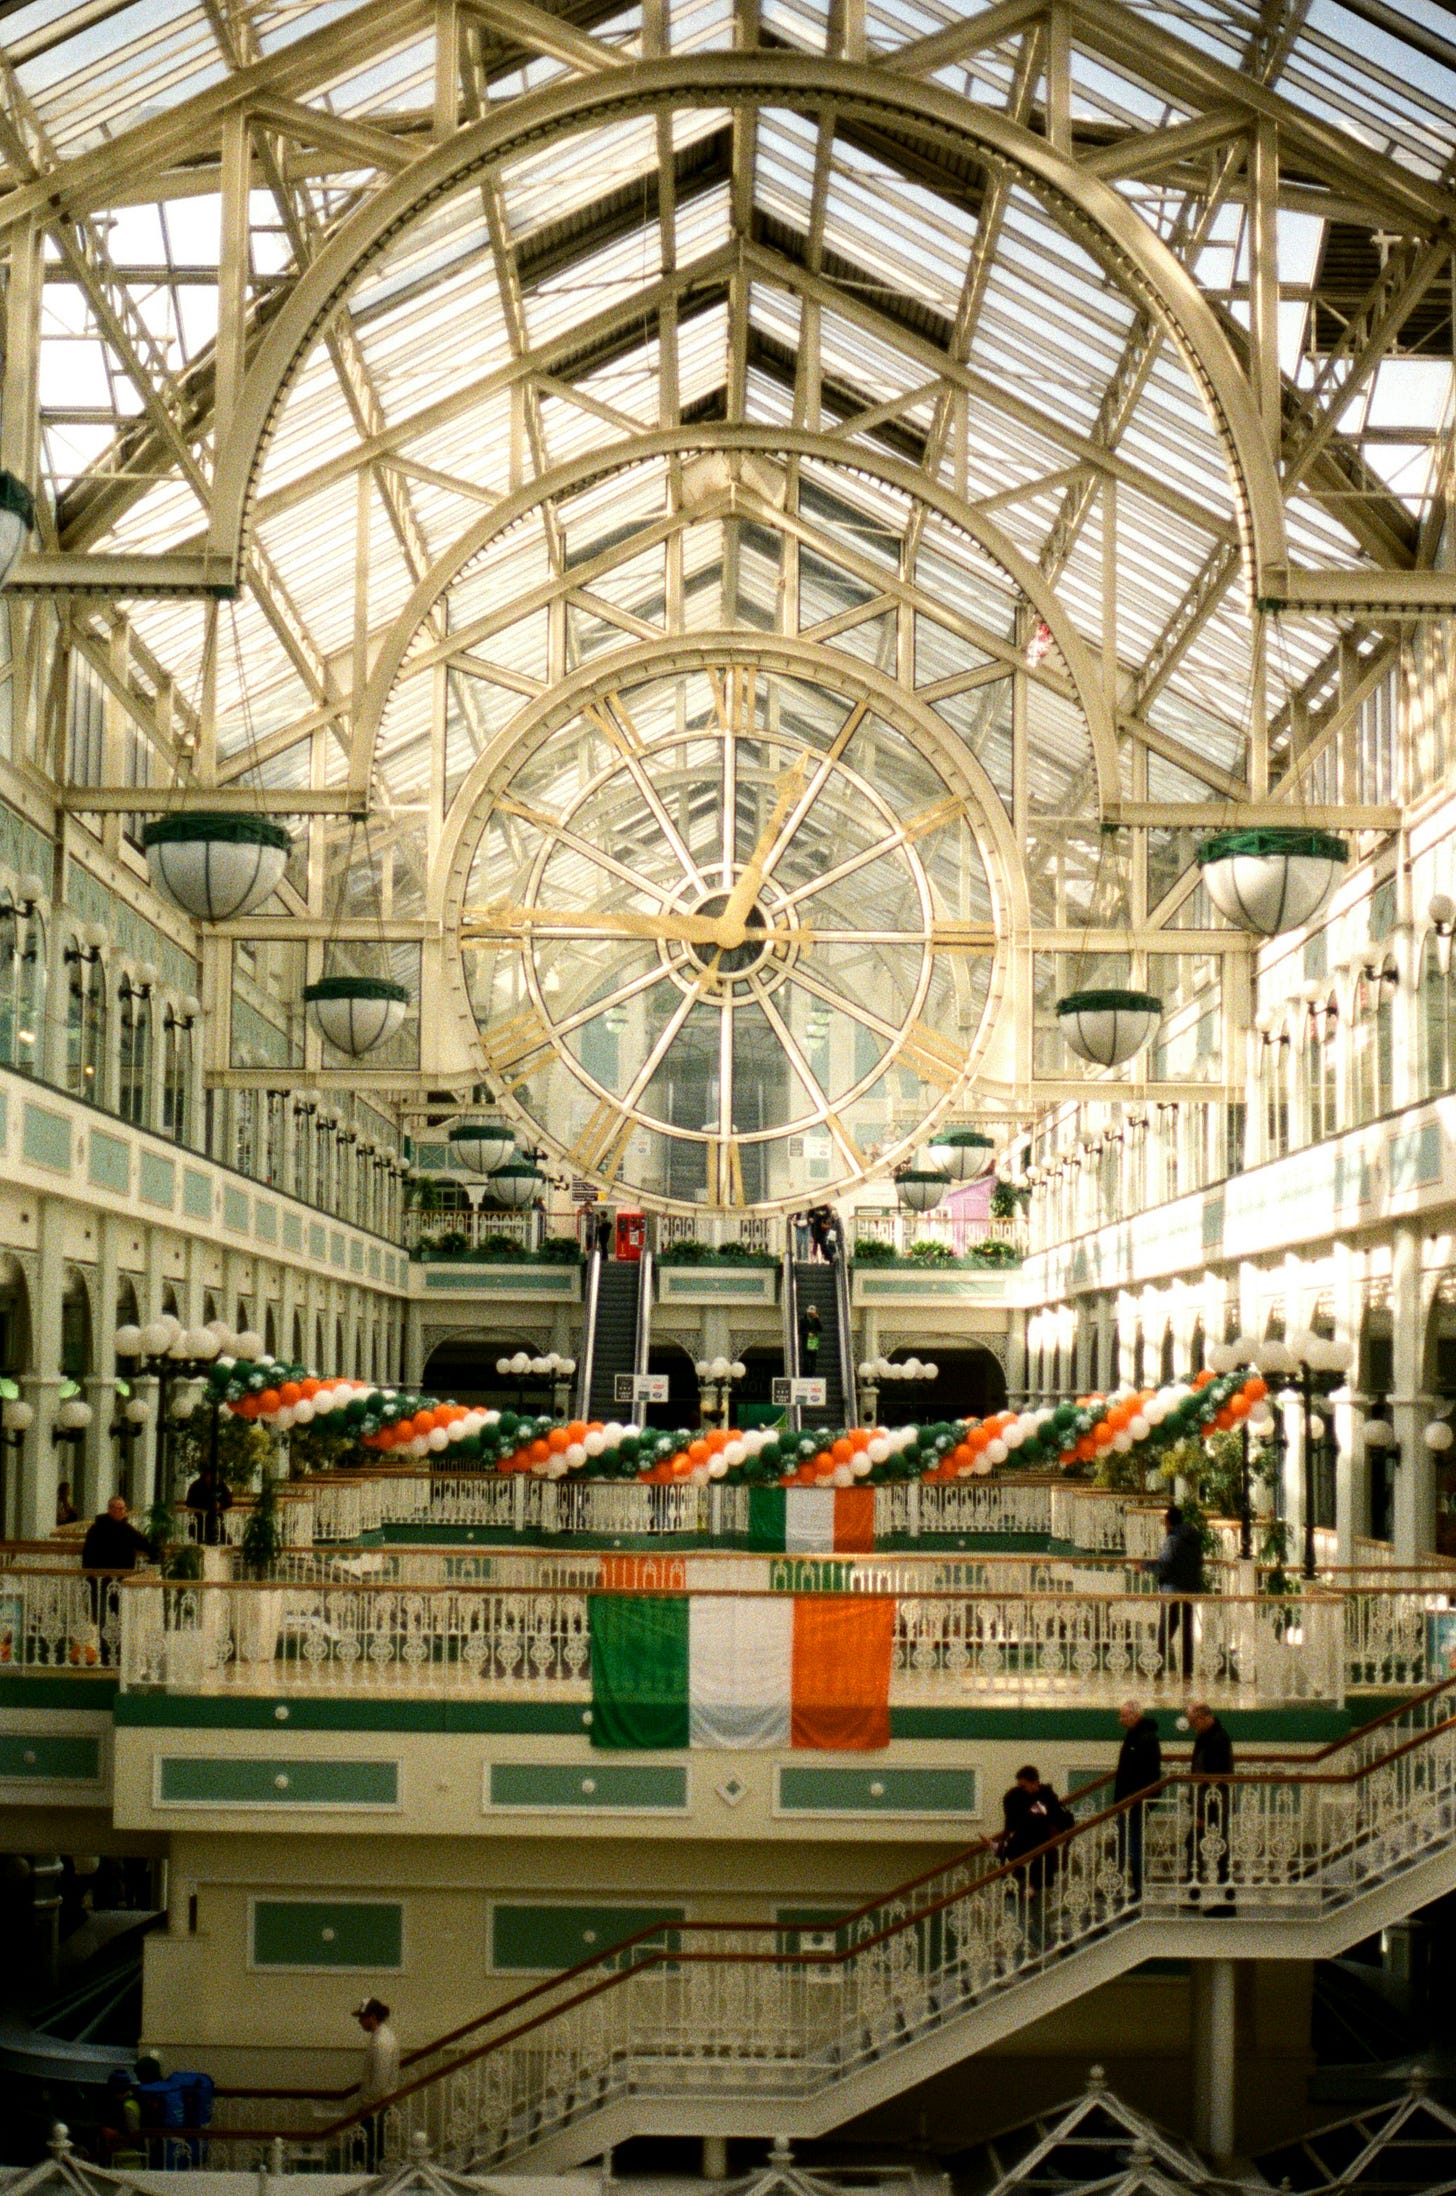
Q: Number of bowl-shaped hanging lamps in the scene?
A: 9